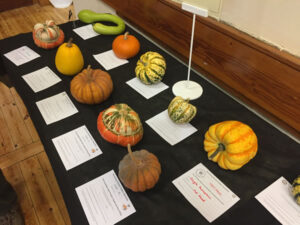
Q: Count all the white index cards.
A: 11